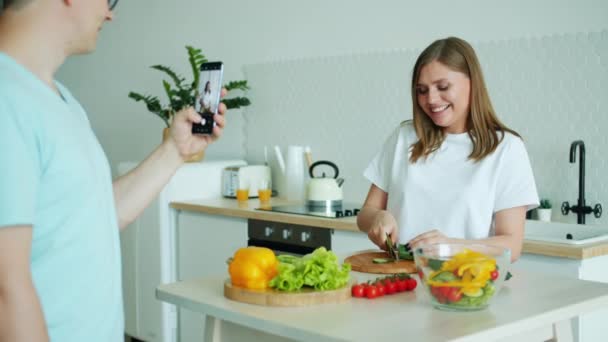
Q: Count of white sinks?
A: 1